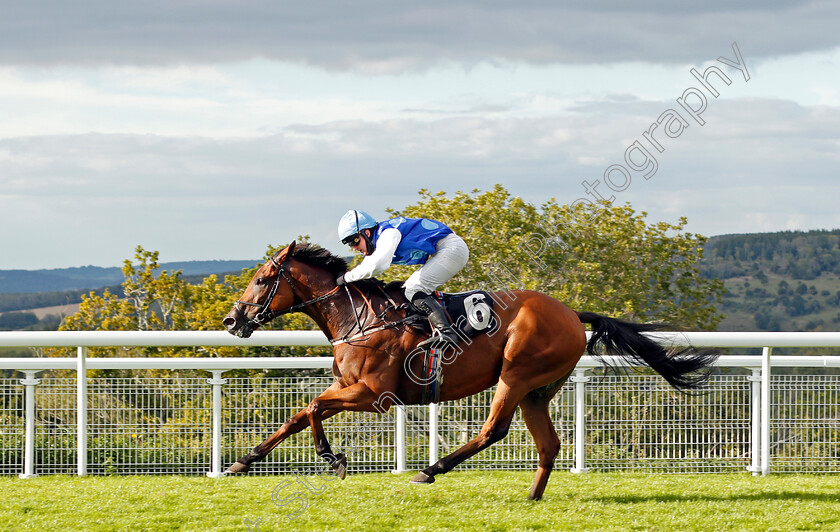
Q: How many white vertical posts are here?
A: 8